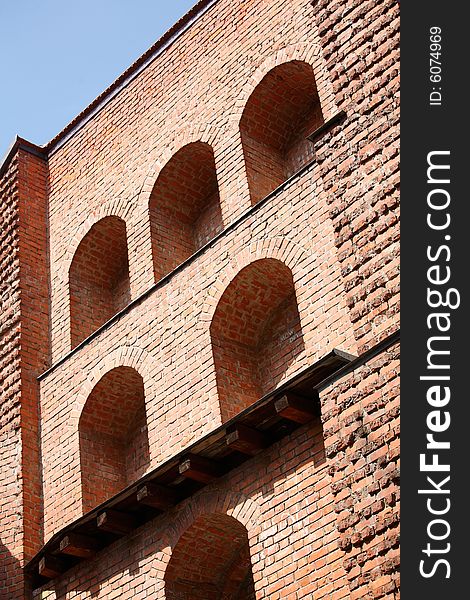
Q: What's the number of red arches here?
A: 6